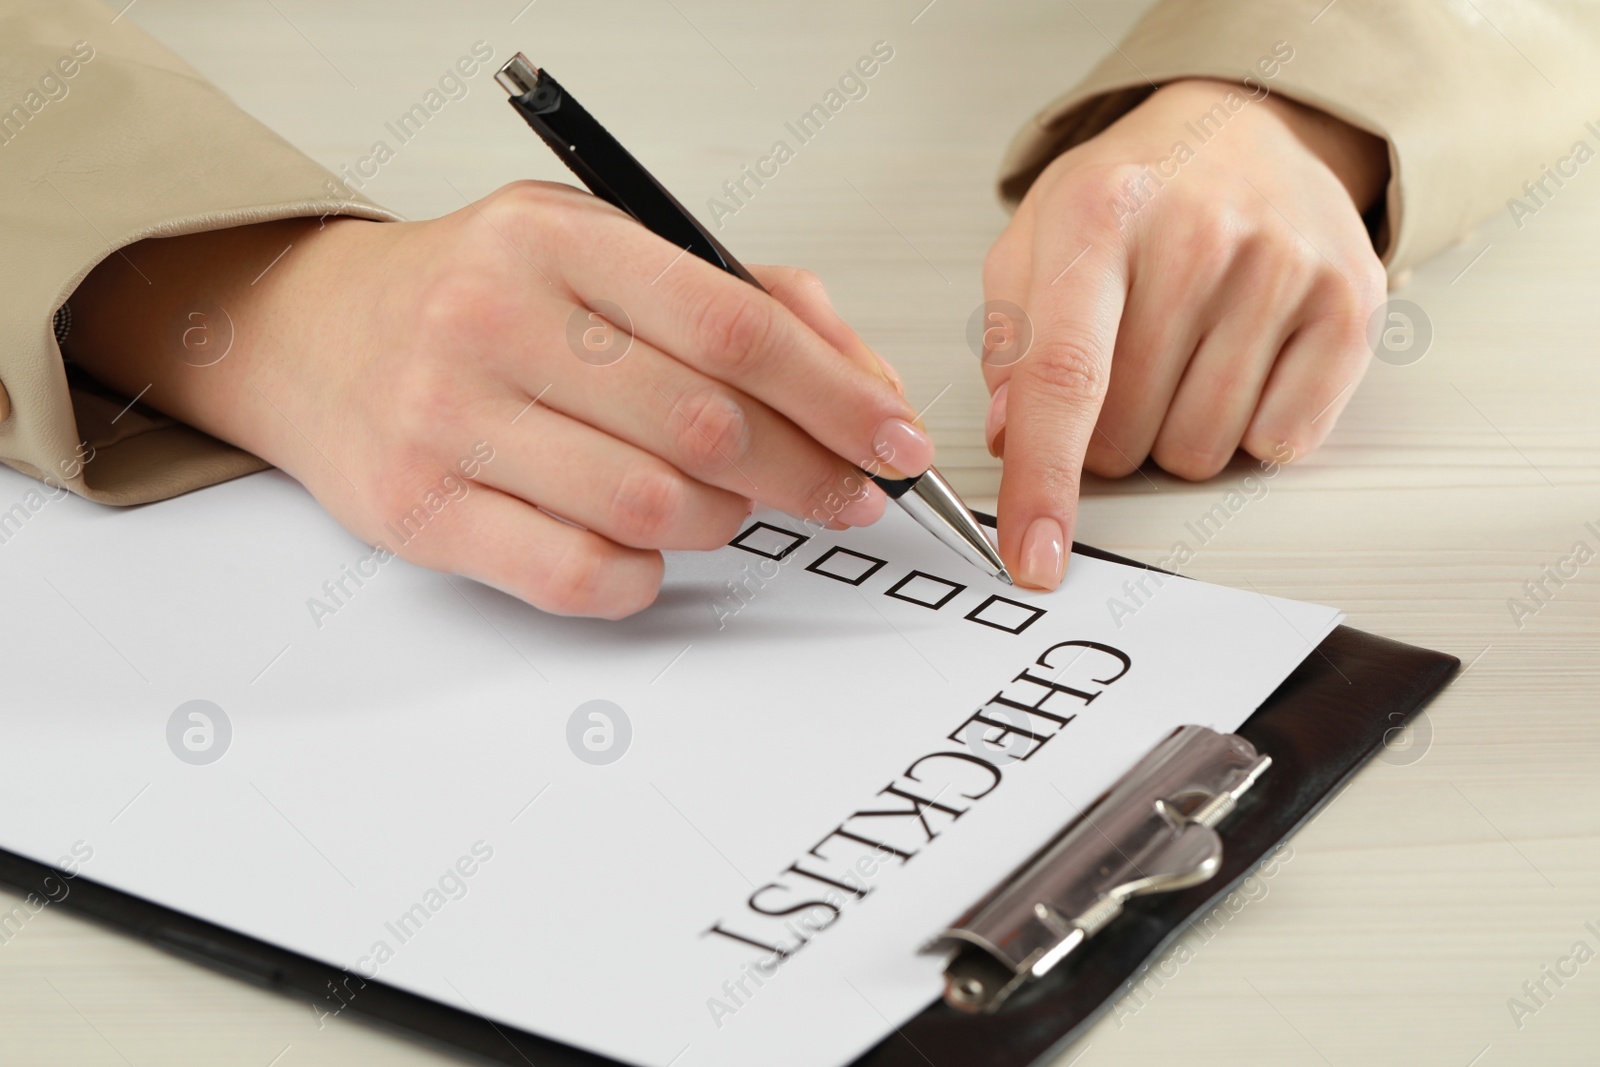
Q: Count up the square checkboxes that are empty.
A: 4